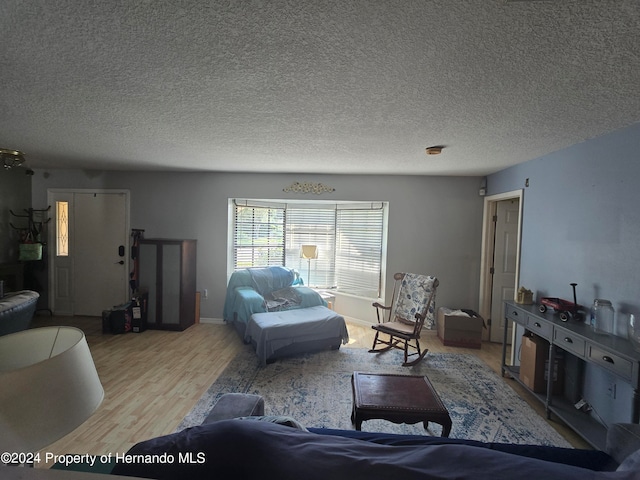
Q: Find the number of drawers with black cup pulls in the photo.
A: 4